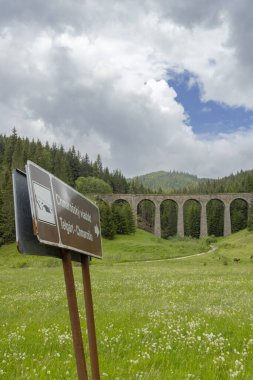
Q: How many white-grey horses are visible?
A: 0